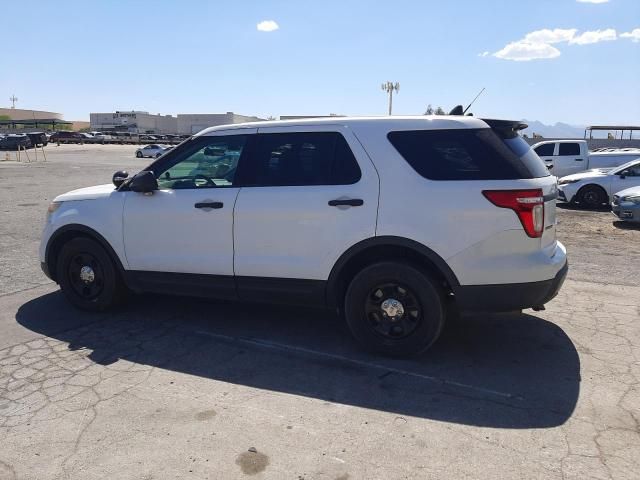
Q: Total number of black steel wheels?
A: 2